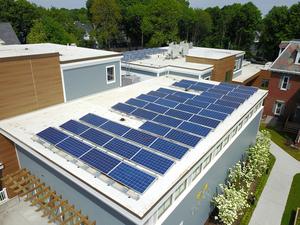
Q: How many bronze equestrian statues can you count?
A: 0